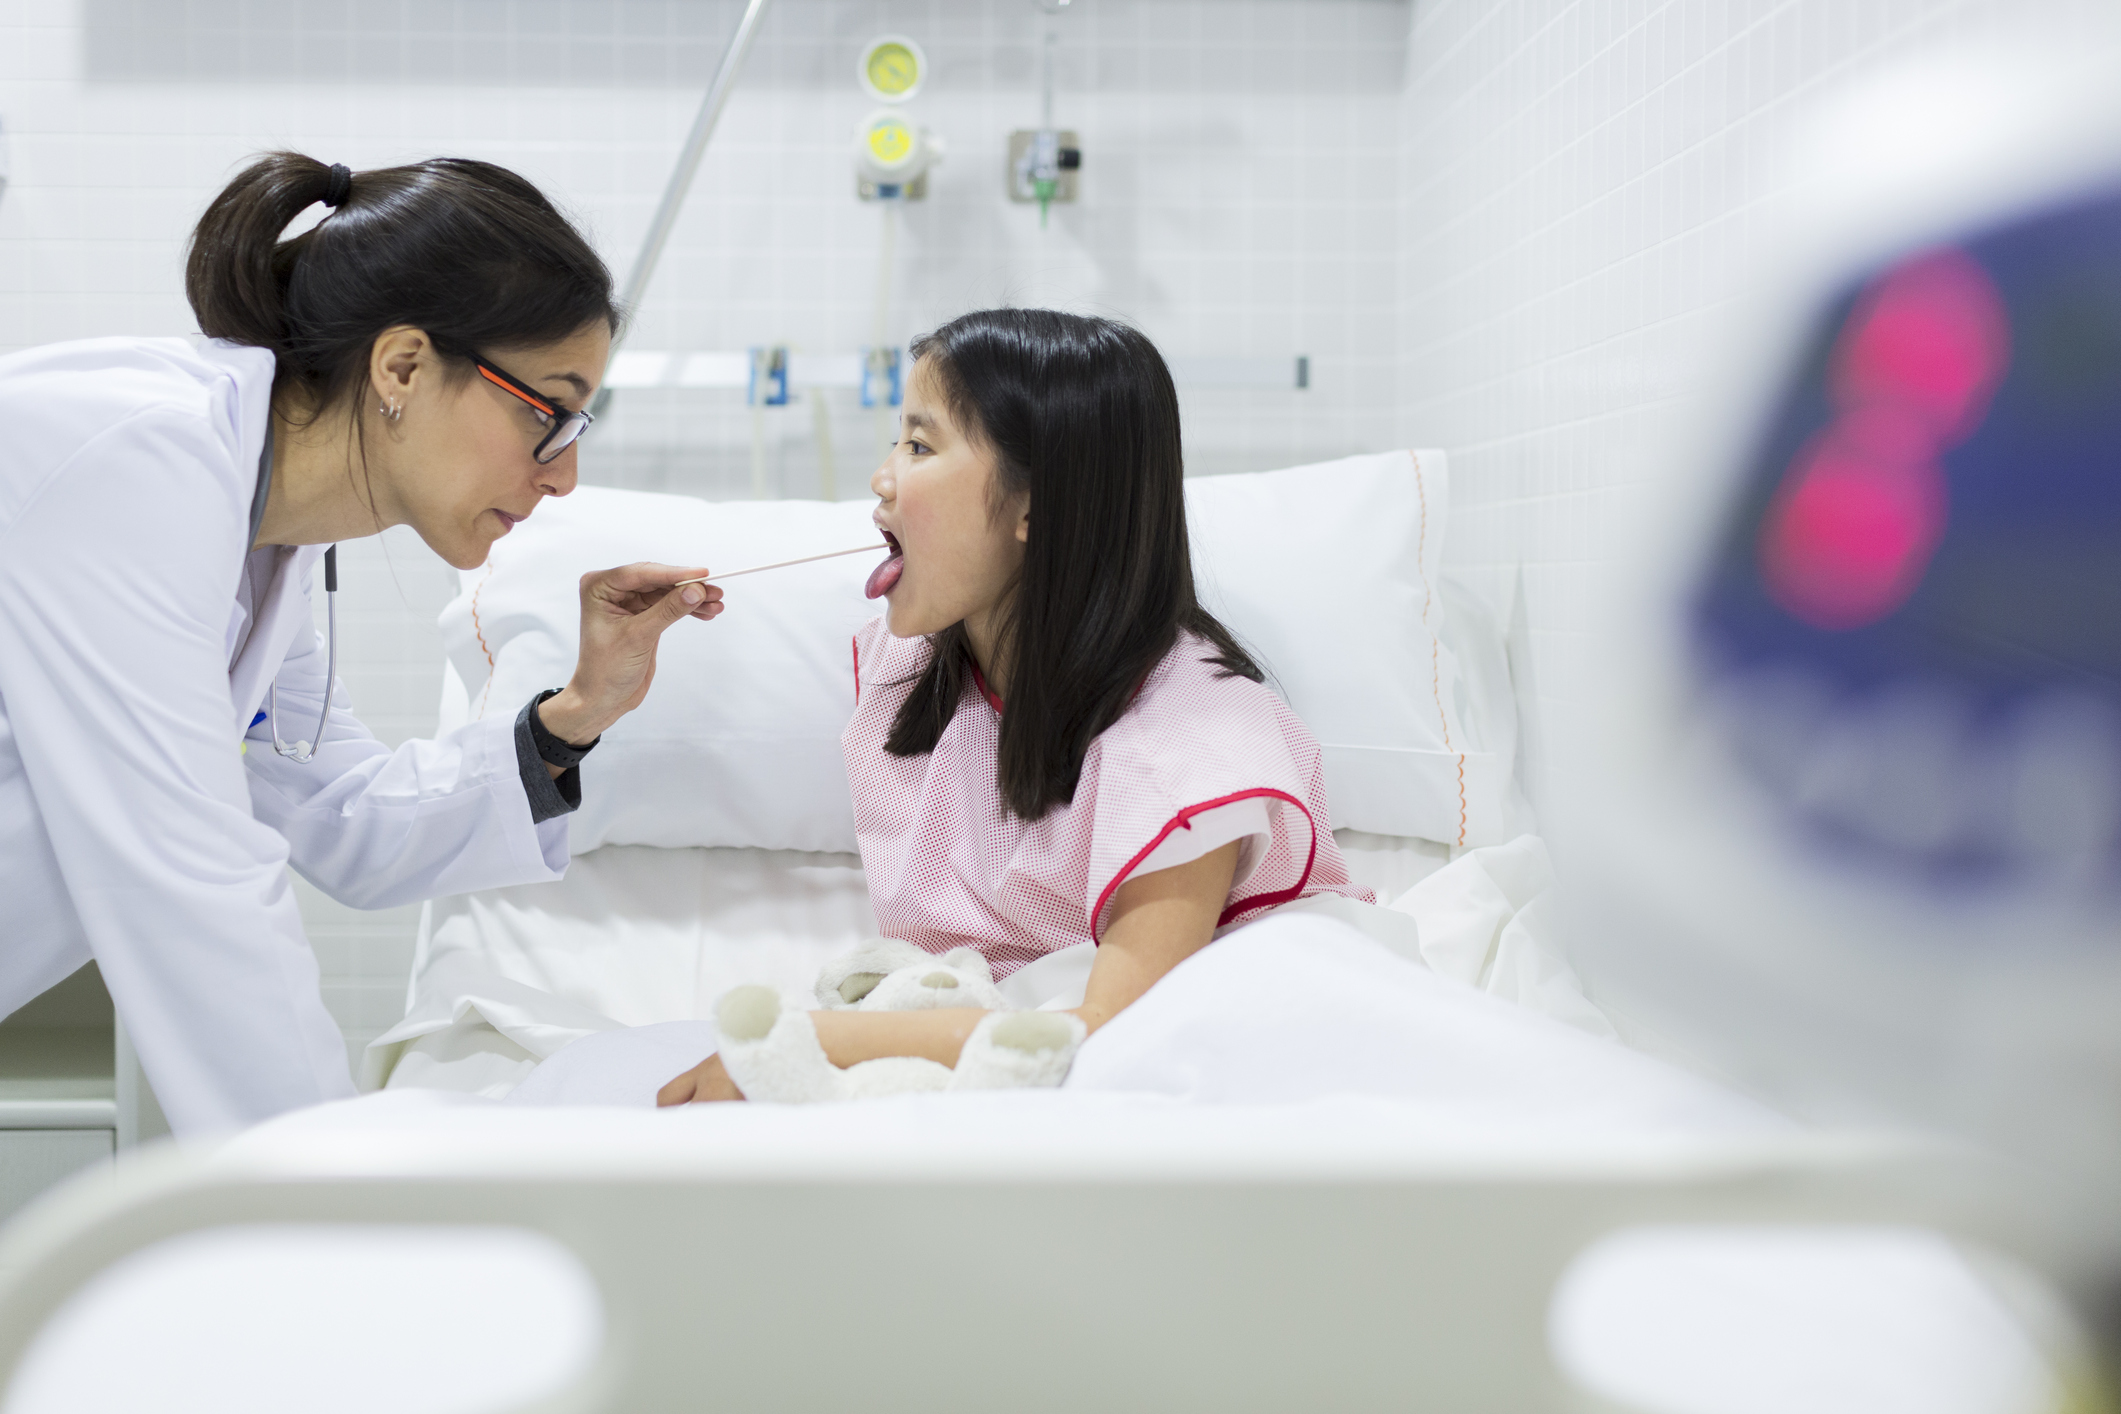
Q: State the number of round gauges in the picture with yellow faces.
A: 2